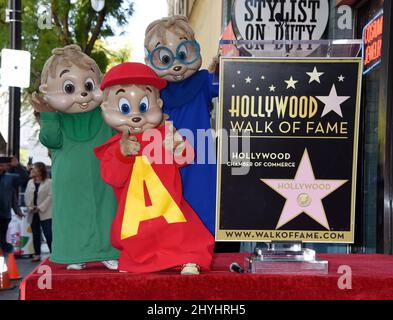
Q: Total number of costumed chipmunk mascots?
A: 3